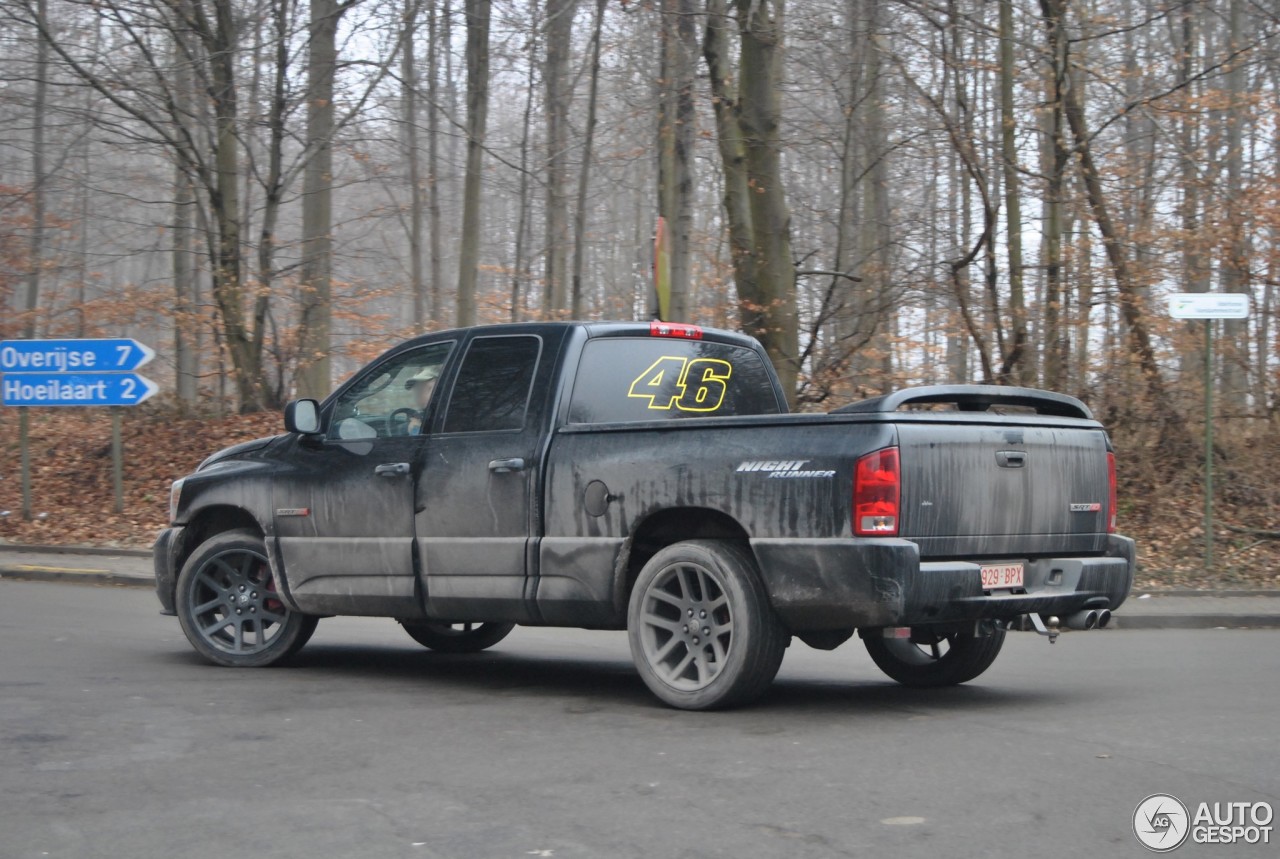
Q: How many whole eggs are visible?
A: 0